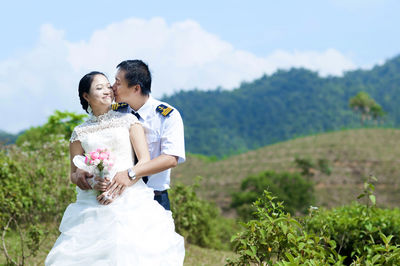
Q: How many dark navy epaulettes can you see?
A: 2